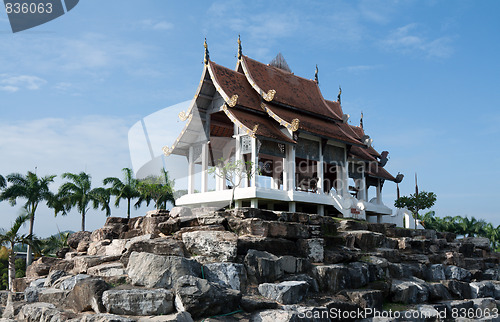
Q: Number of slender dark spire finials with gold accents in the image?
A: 5